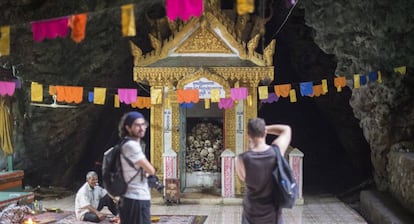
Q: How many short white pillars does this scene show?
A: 3